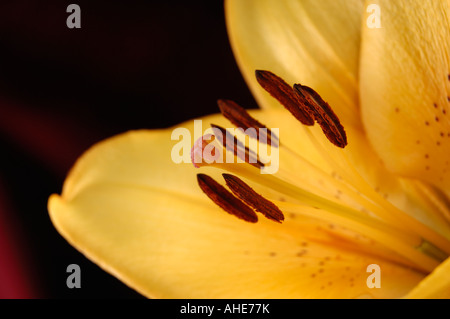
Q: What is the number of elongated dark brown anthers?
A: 6